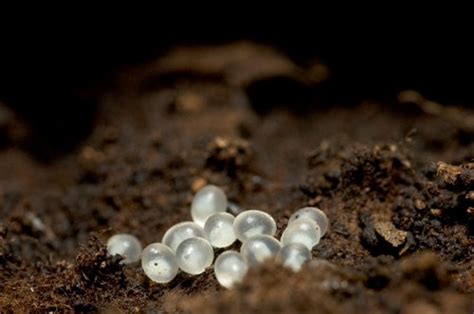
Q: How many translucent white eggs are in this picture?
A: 12